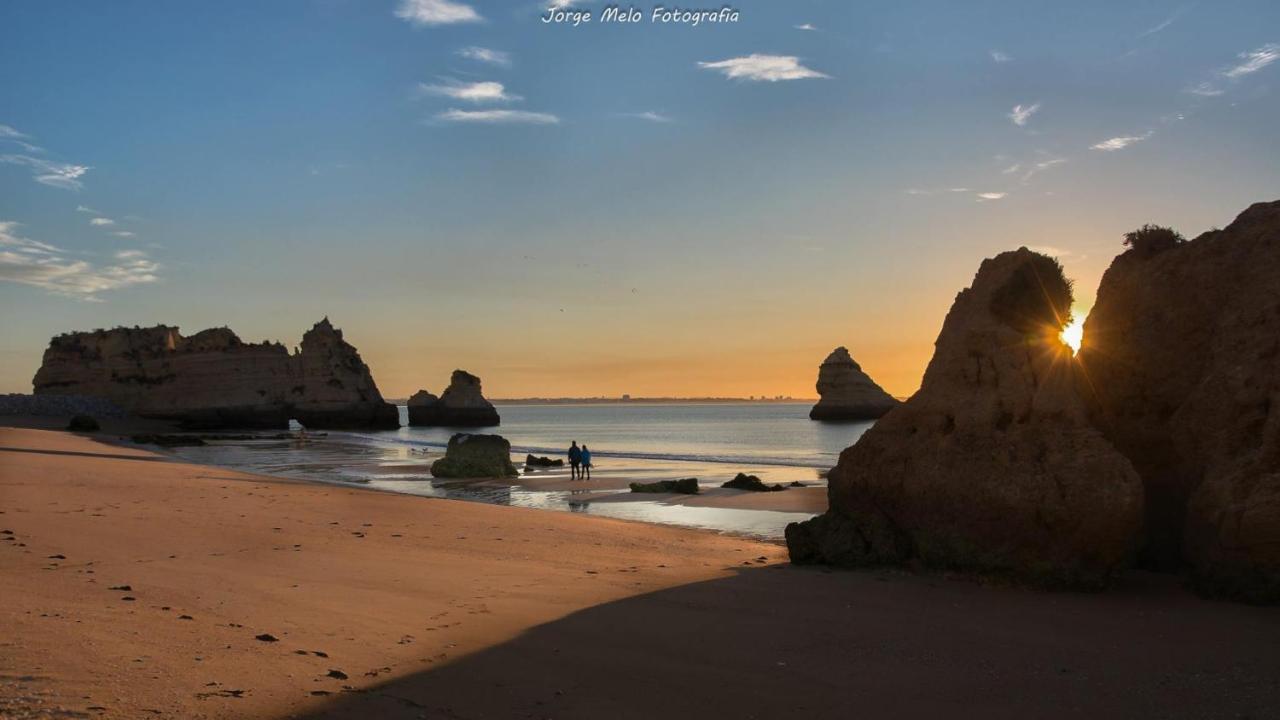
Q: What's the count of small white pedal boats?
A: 0